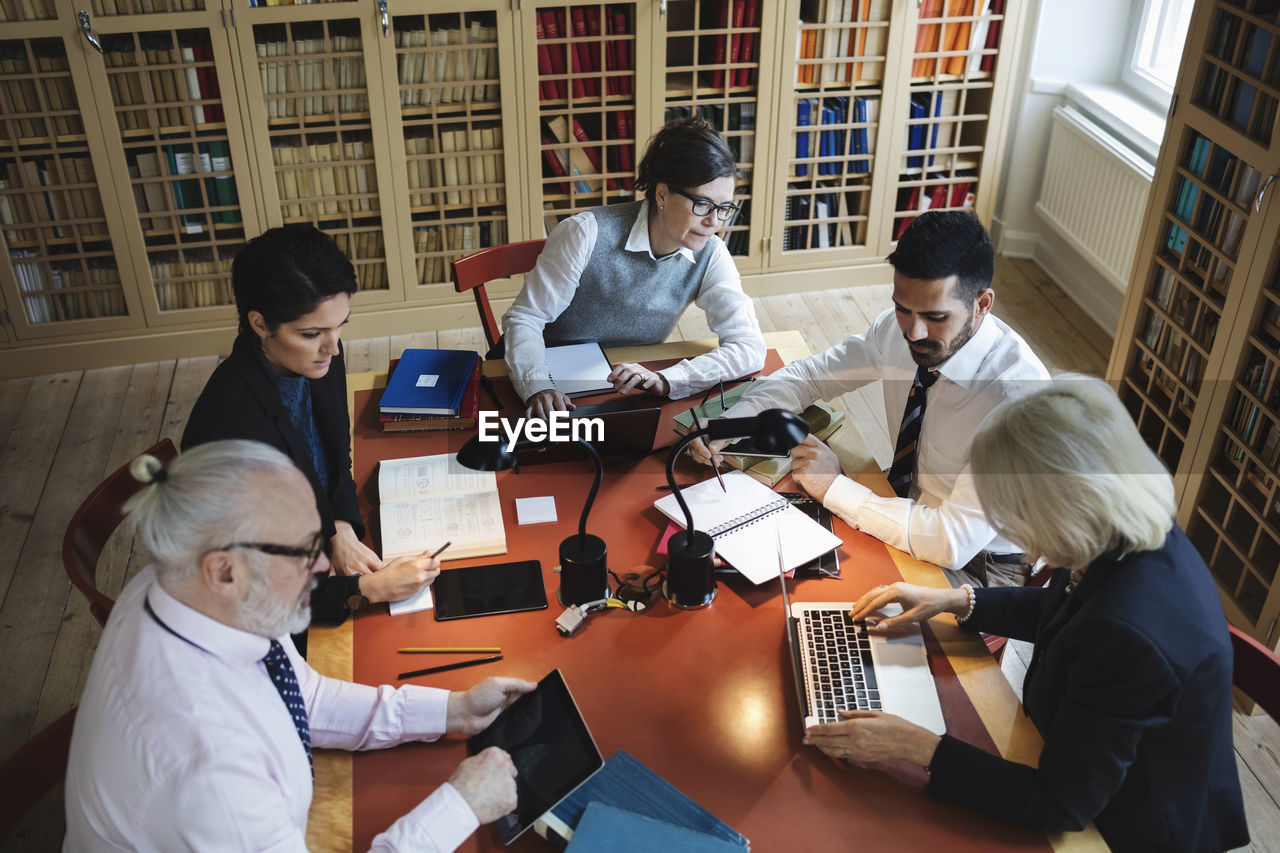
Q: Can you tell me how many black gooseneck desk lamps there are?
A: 2